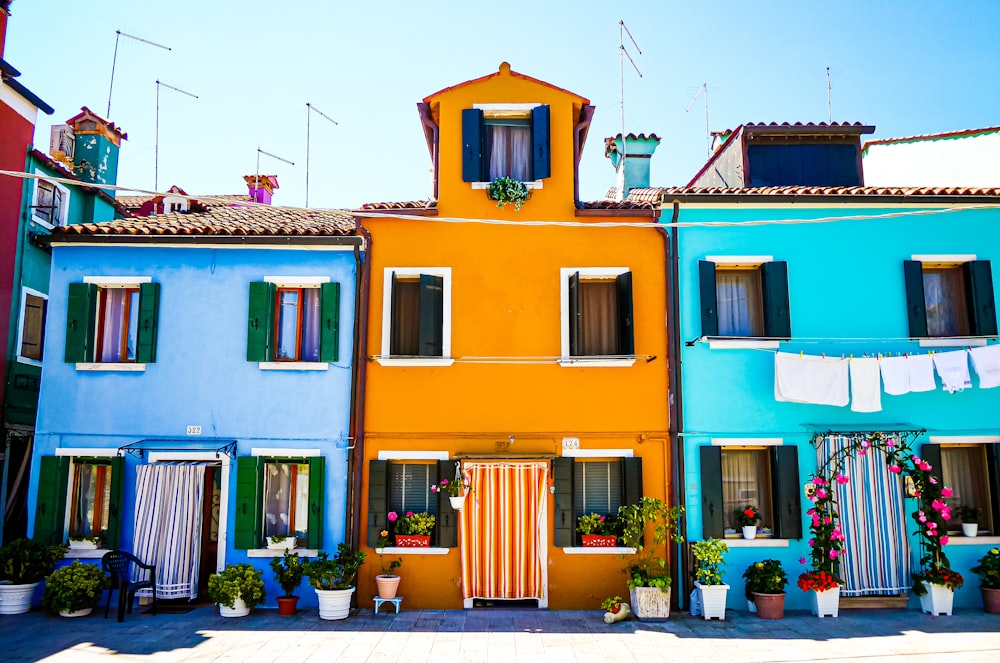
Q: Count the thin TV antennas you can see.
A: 7